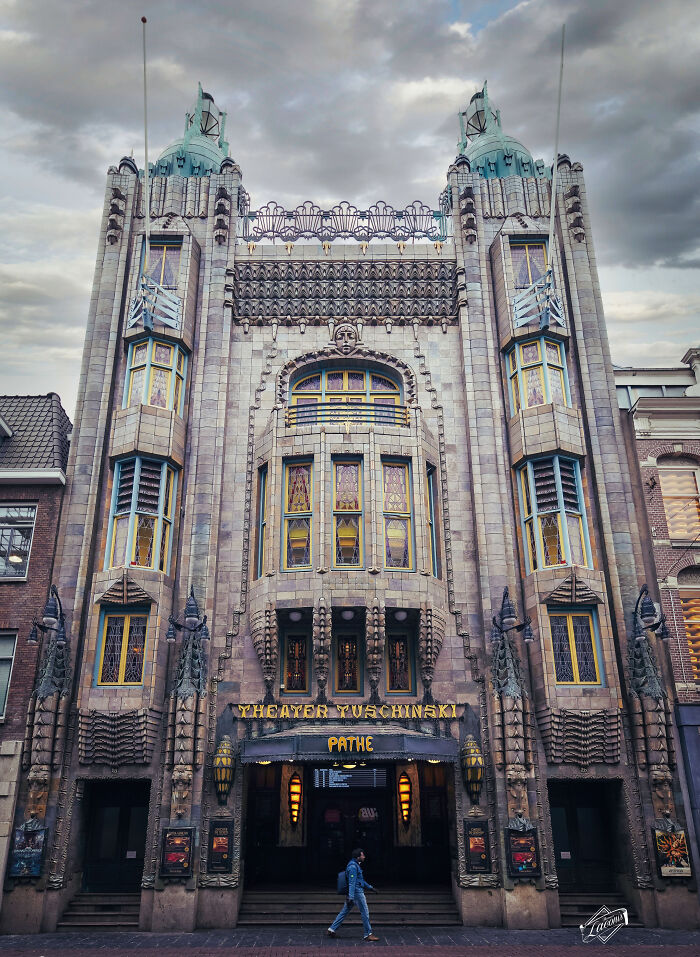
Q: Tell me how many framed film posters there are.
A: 6